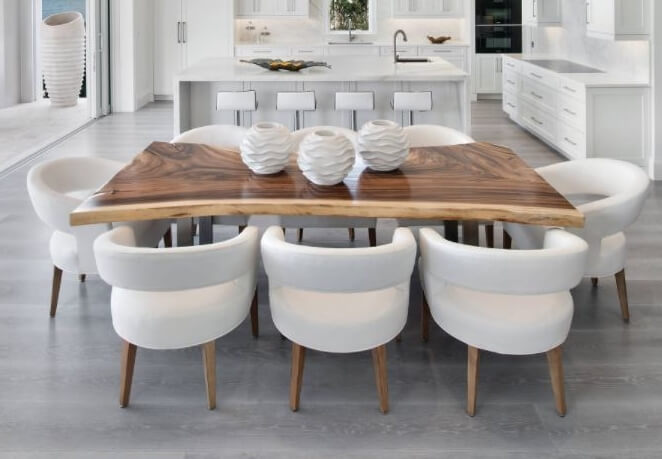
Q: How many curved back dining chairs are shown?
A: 8